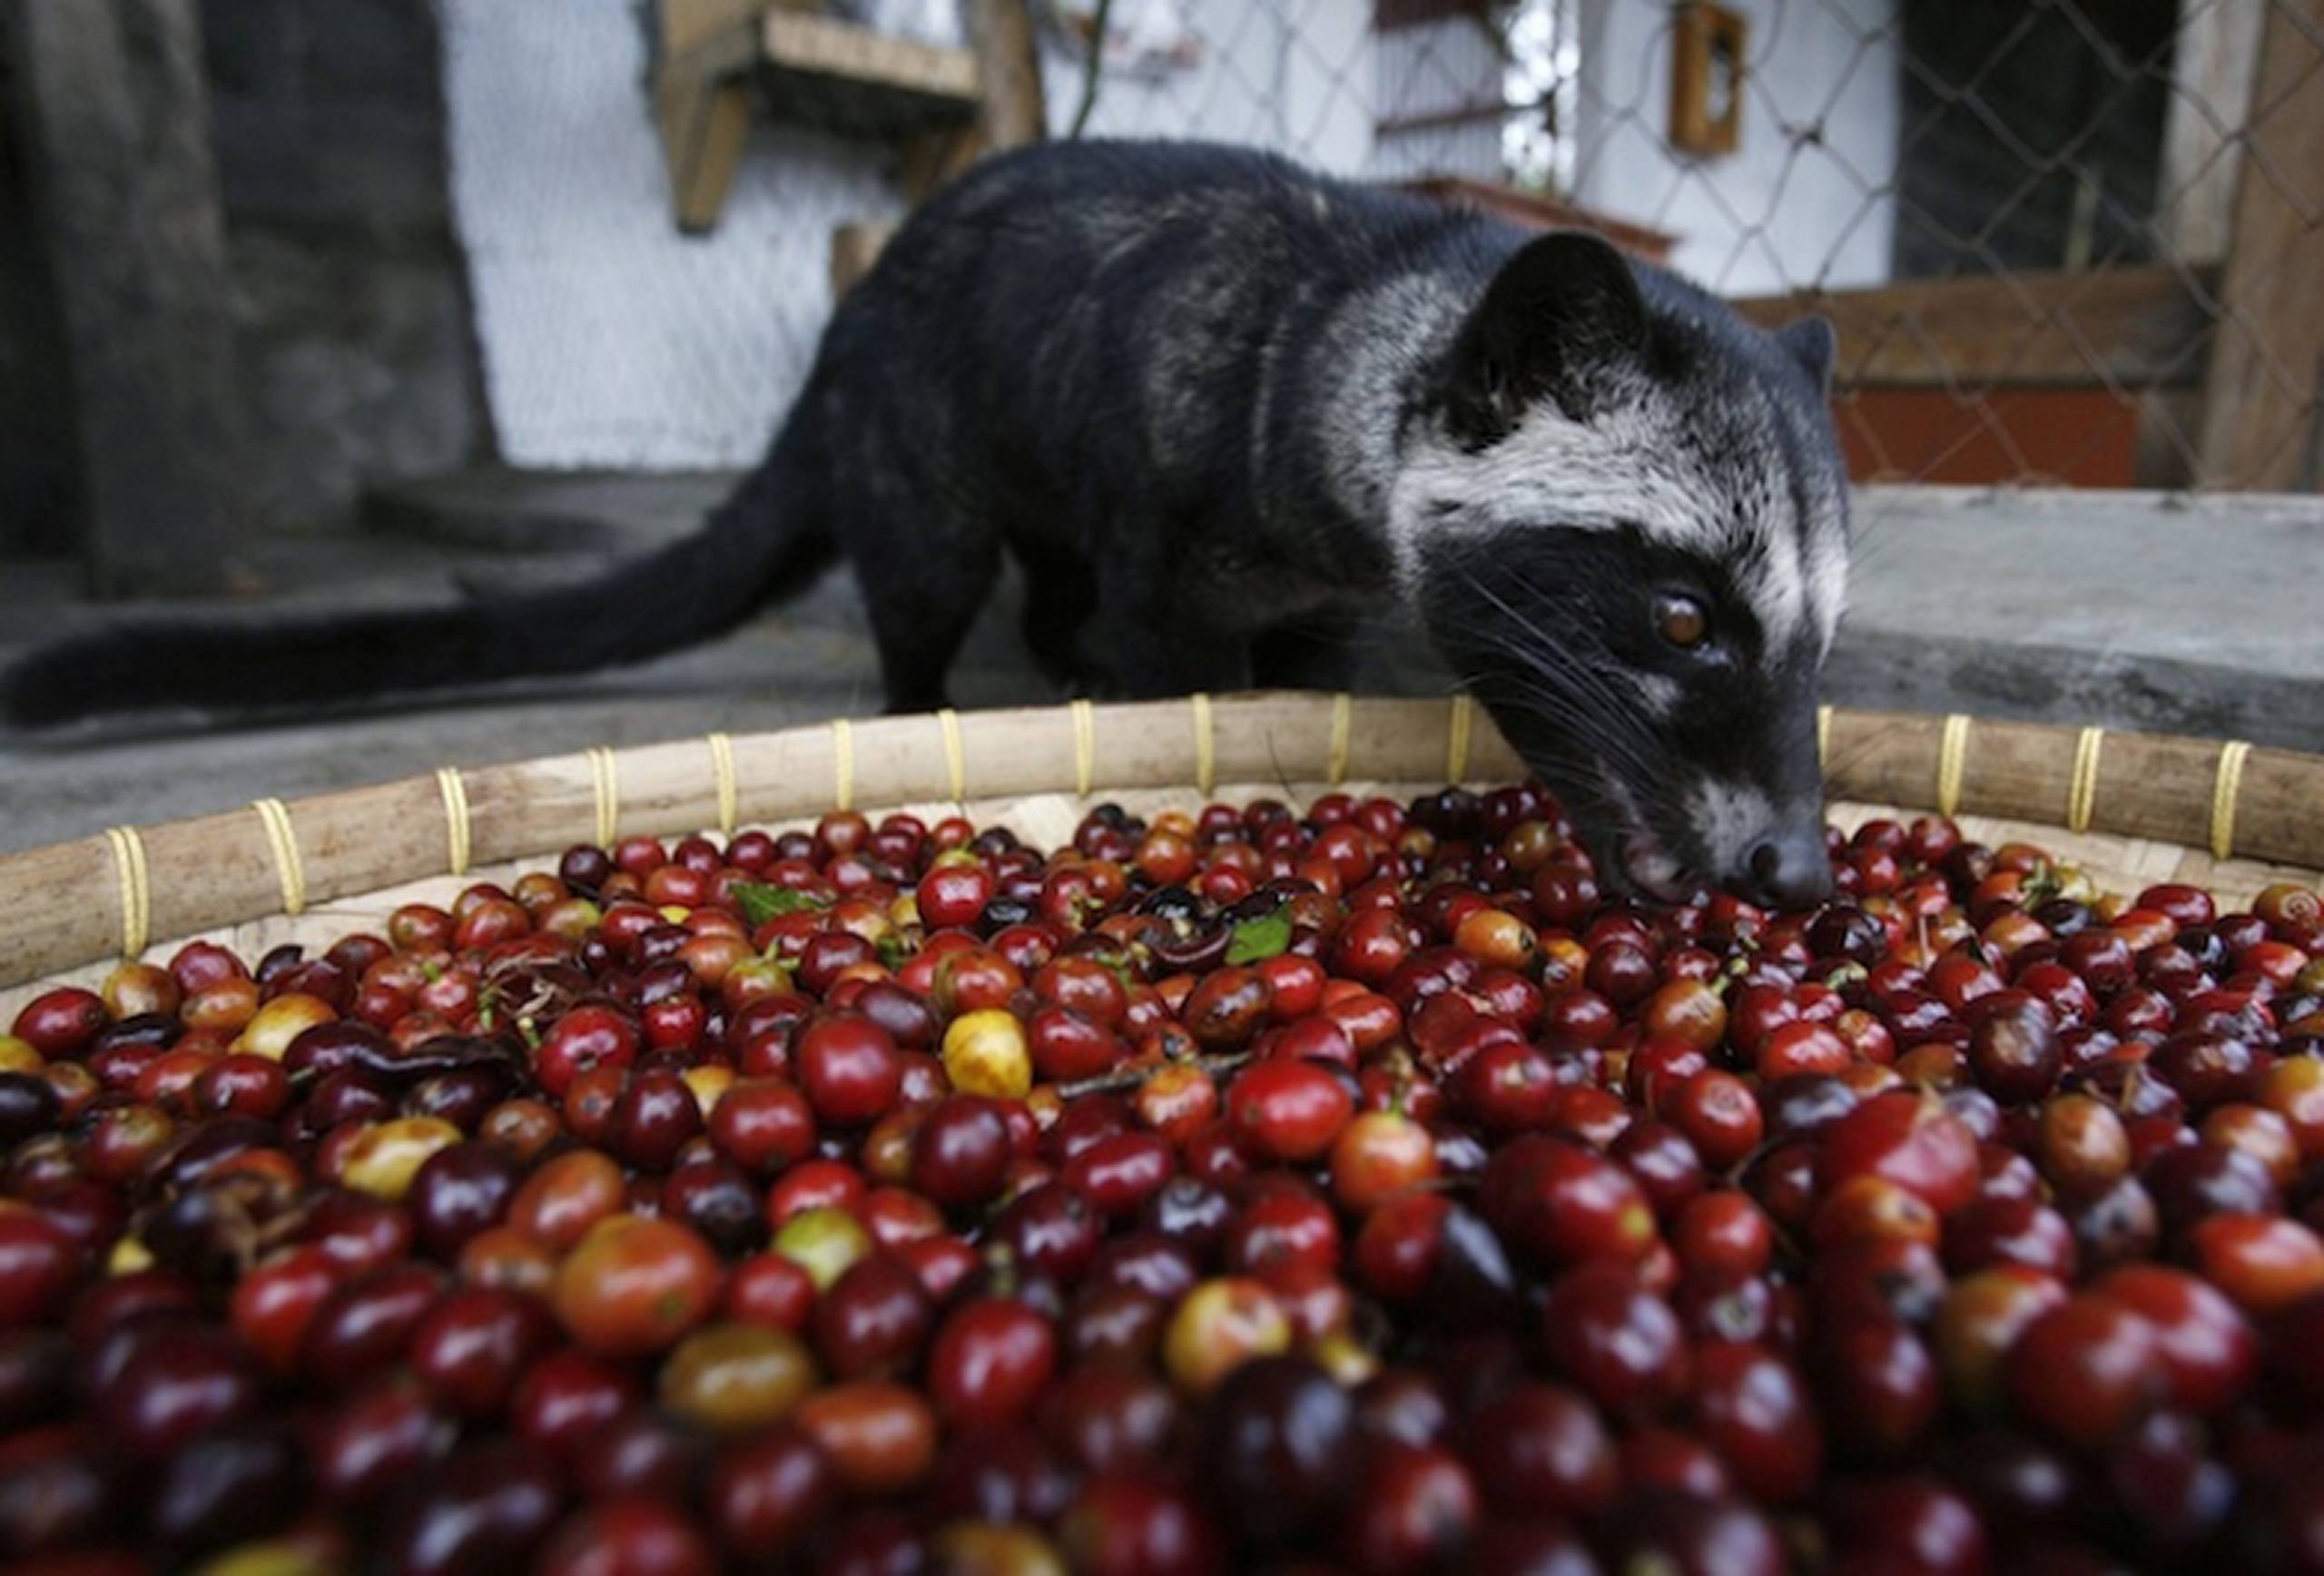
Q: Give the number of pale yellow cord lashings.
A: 15